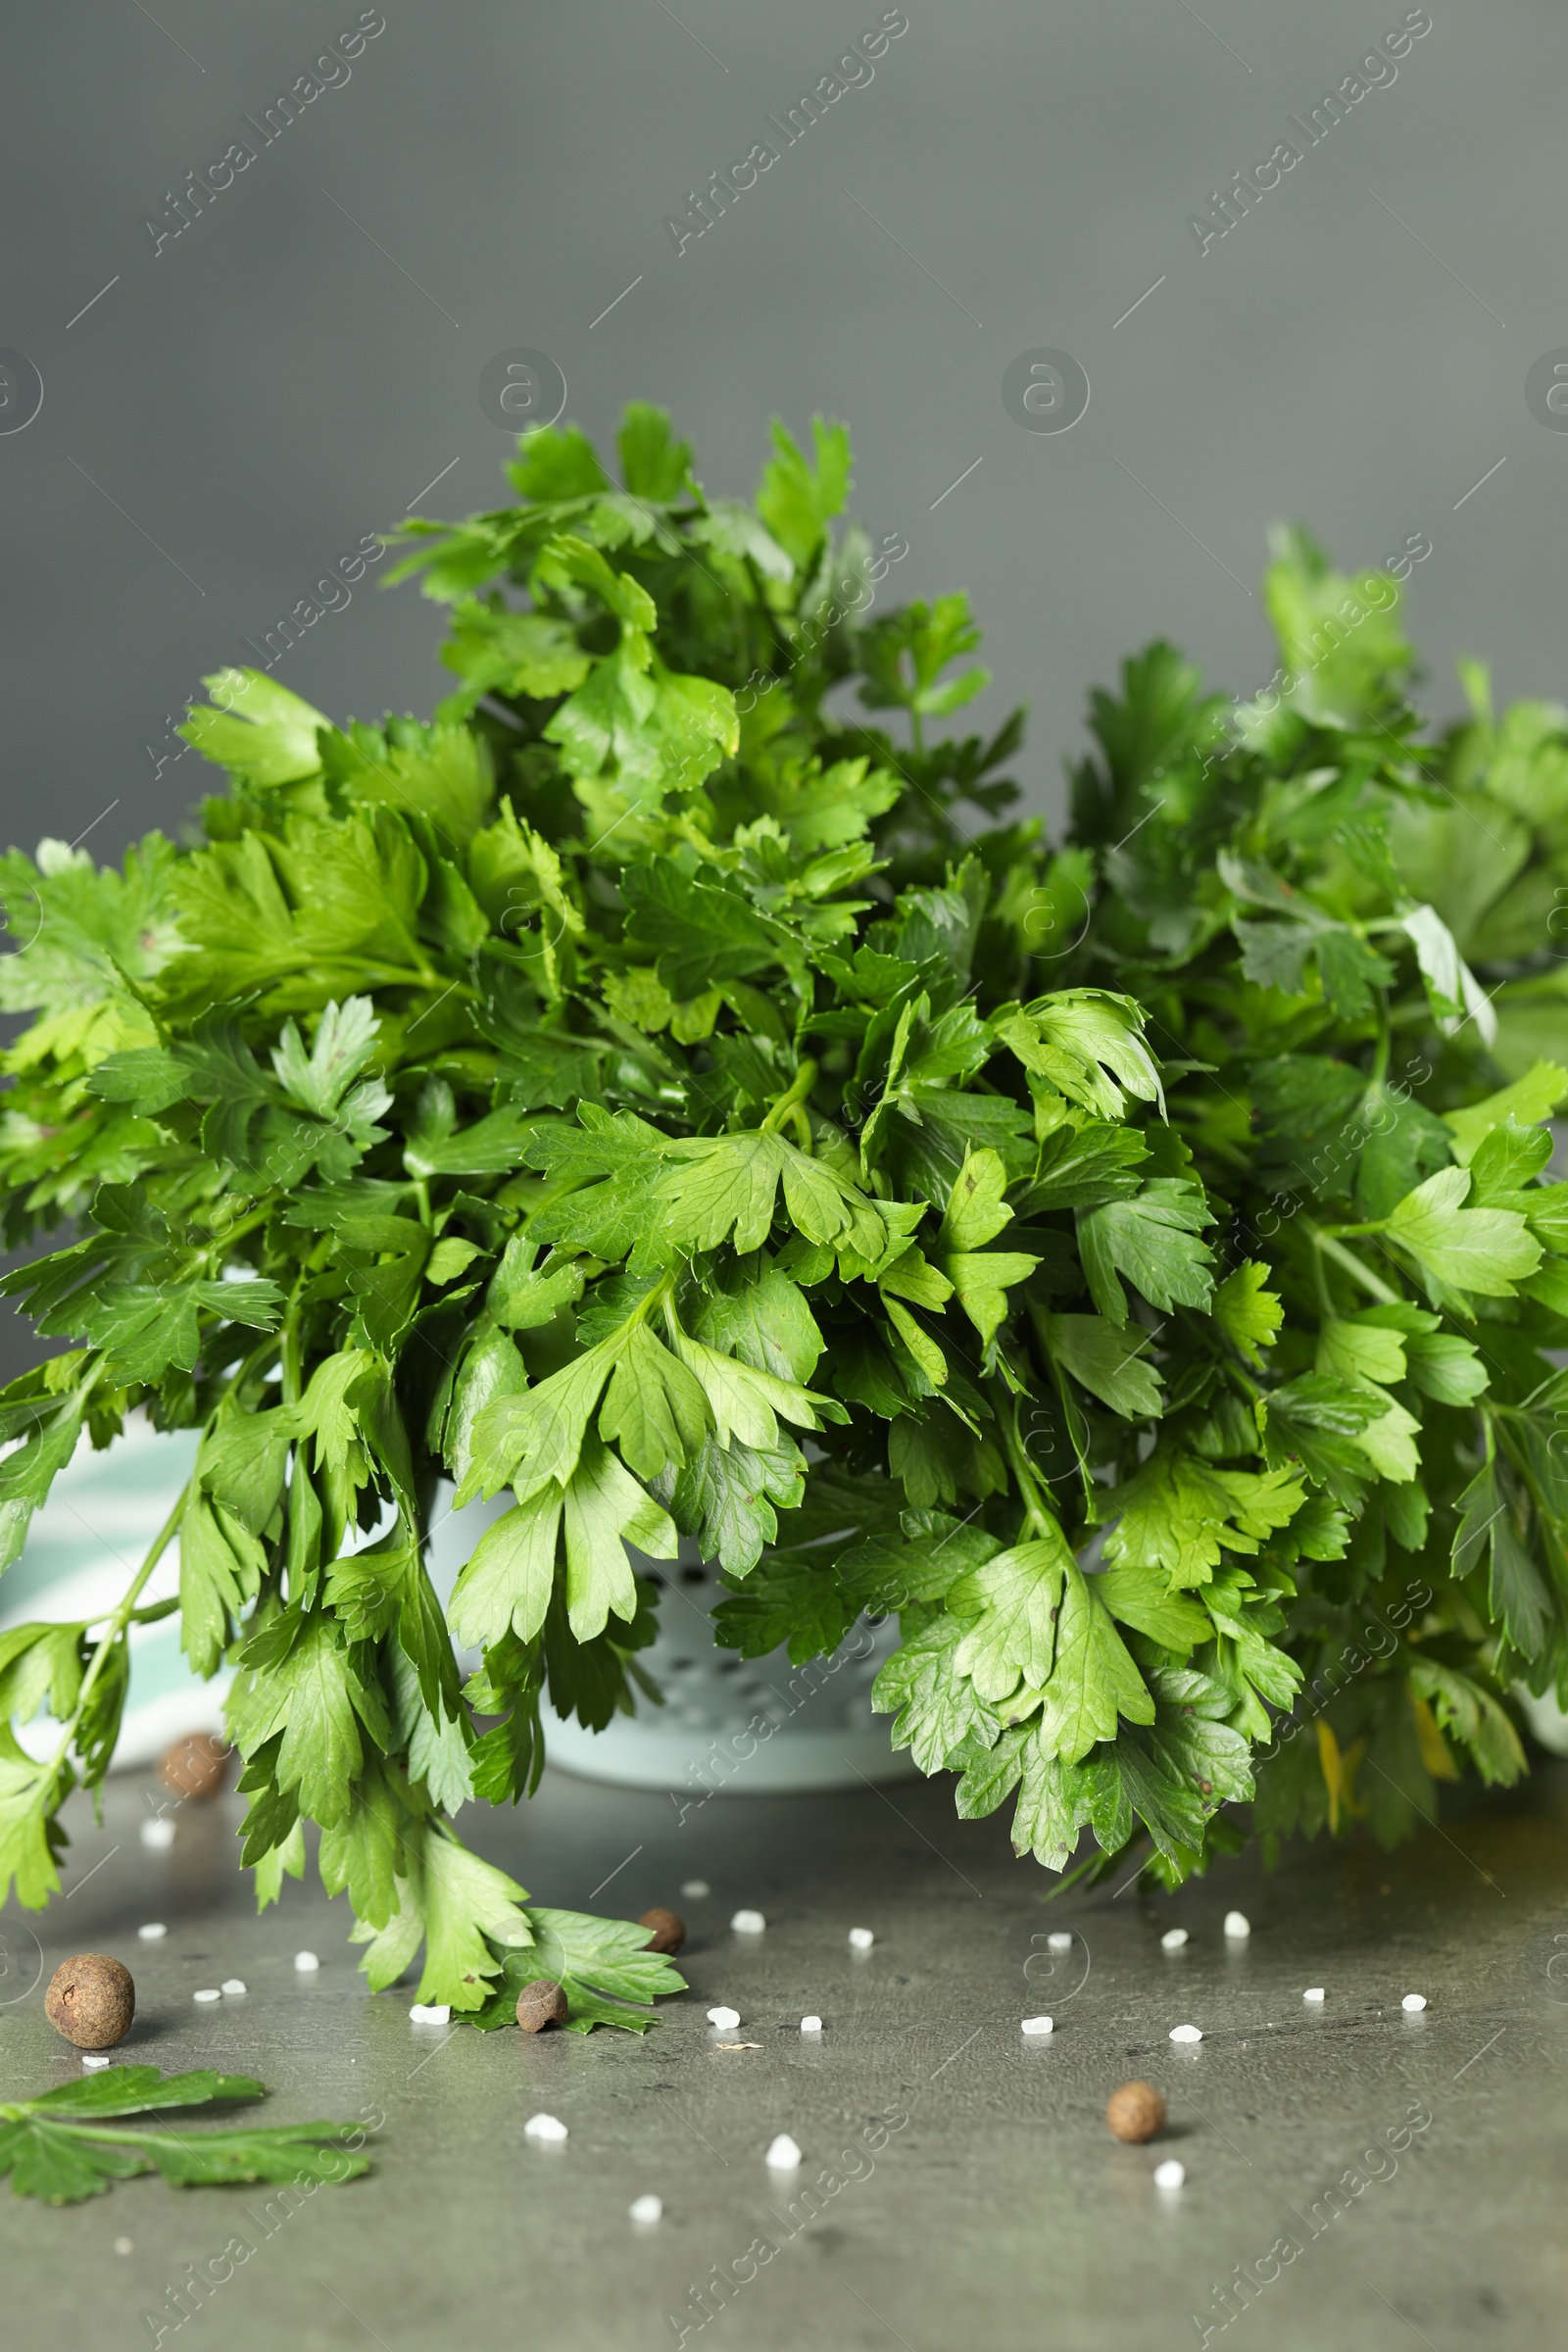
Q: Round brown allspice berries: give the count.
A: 5